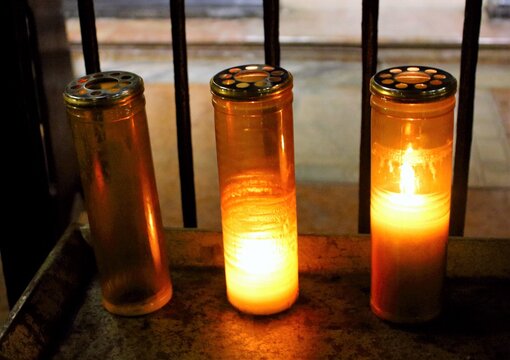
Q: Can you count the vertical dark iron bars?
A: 5